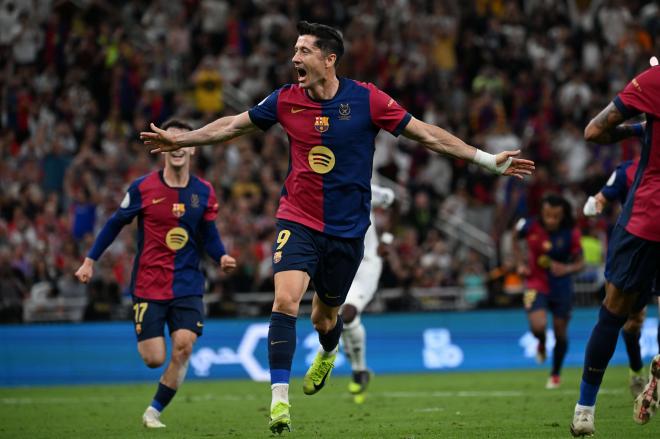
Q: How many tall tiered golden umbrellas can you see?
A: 0